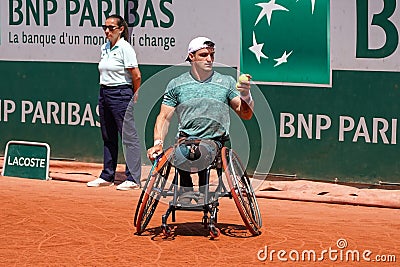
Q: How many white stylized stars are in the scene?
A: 4